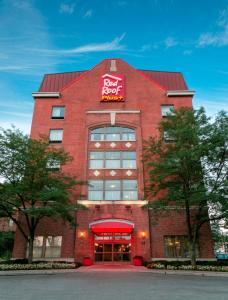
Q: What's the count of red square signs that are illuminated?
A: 1